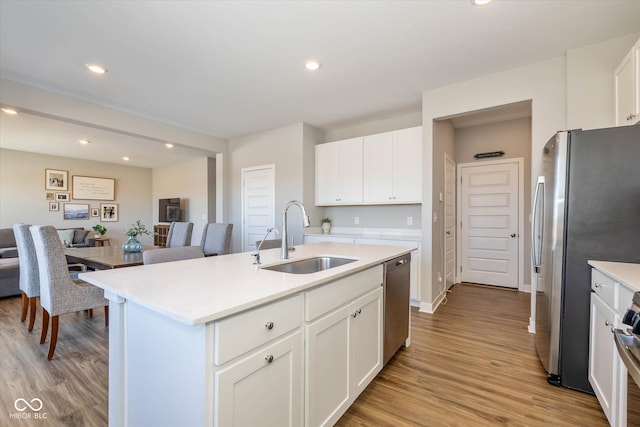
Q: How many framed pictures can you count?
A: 8